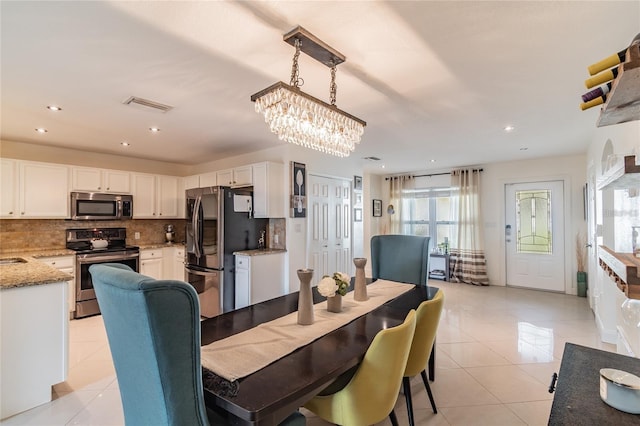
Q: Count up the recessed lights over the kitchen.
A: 4